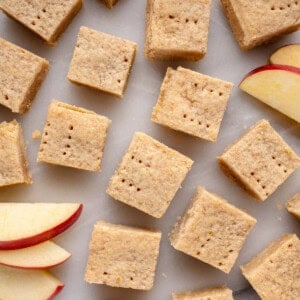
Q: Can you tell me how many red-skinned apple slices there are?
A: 5